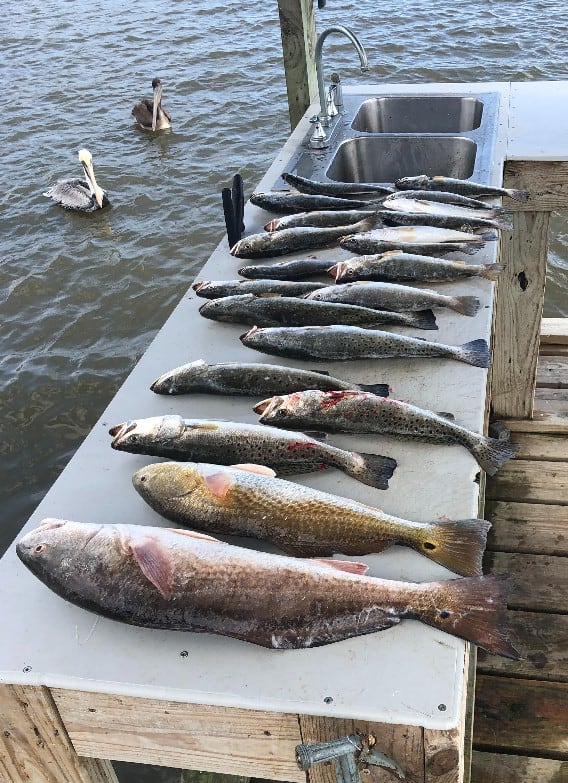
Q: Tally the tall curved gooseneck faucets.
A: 1